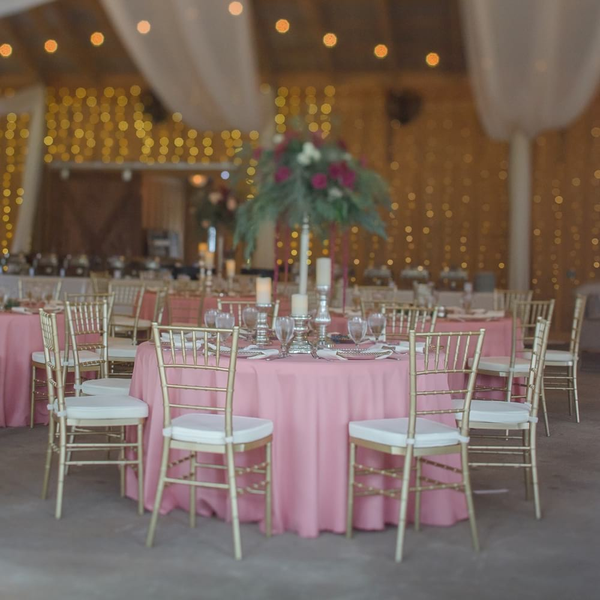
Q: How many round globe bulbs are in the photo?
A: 9